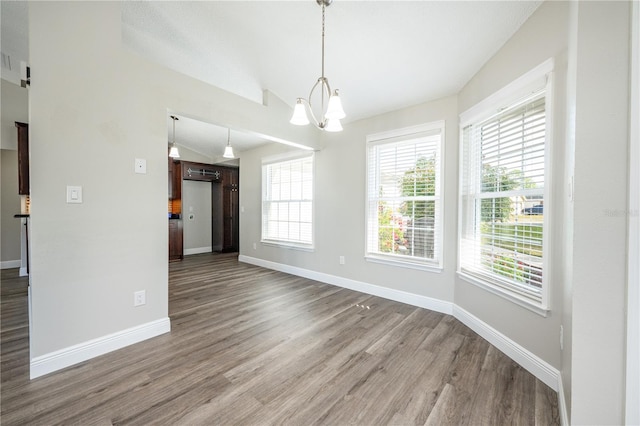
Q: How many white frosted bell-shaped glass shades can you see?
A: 5